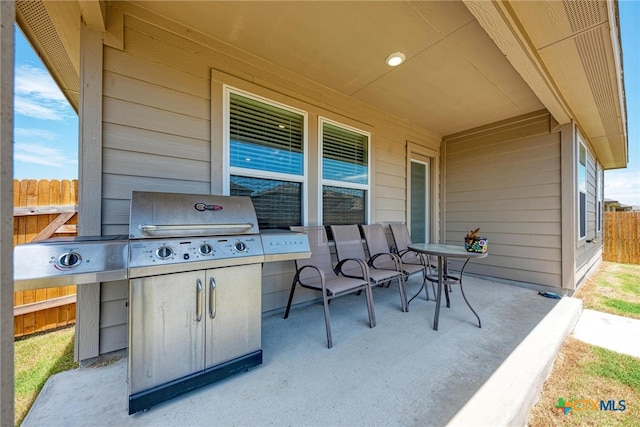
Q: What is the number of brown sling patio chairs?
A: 4